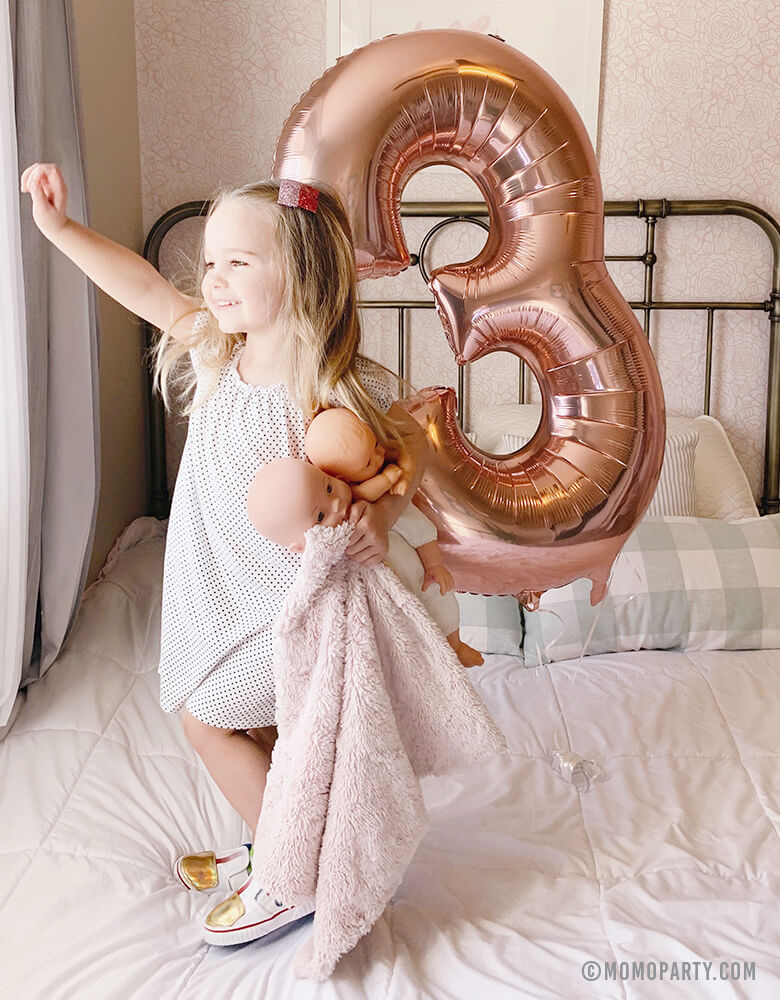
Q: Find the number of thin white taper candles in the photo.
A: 0